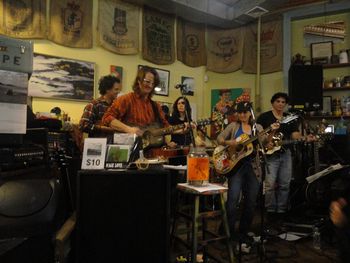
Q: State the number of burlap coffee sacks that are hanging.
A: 7